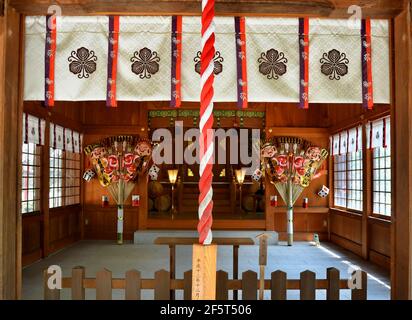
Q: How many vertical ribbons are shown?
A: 6